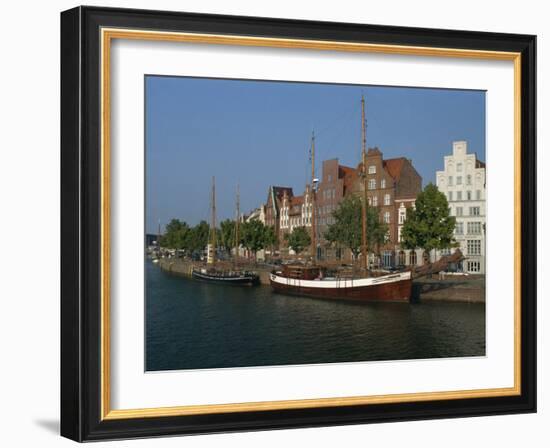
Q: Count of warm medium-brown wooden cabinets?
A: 0